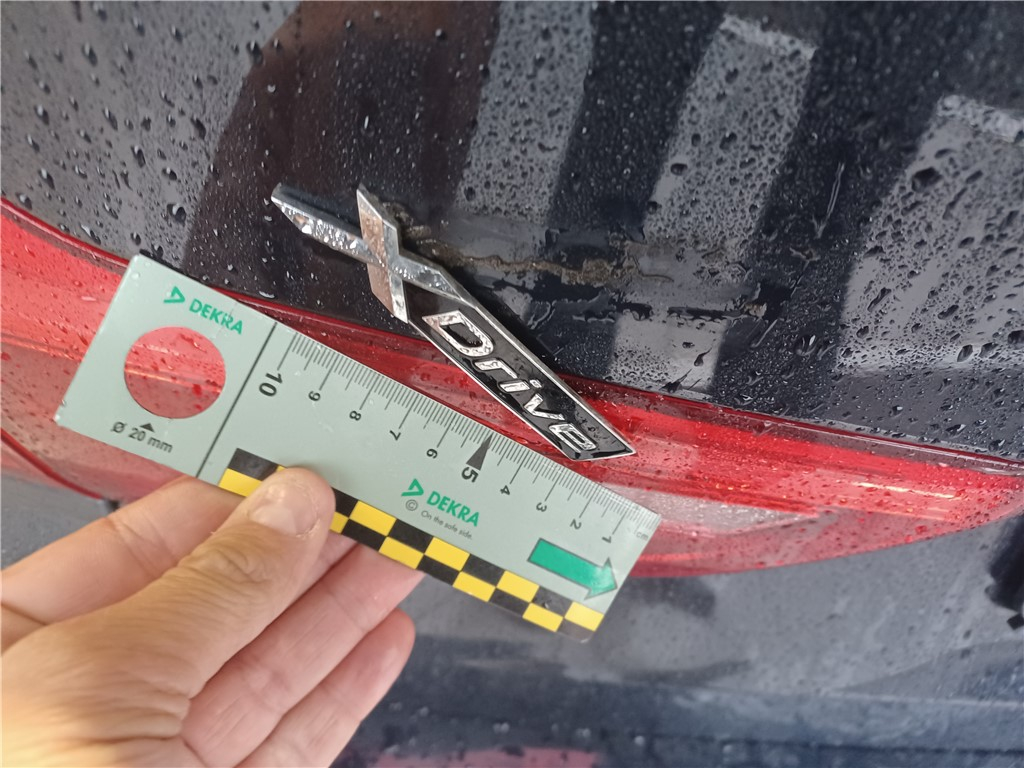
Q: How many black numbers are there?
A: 11